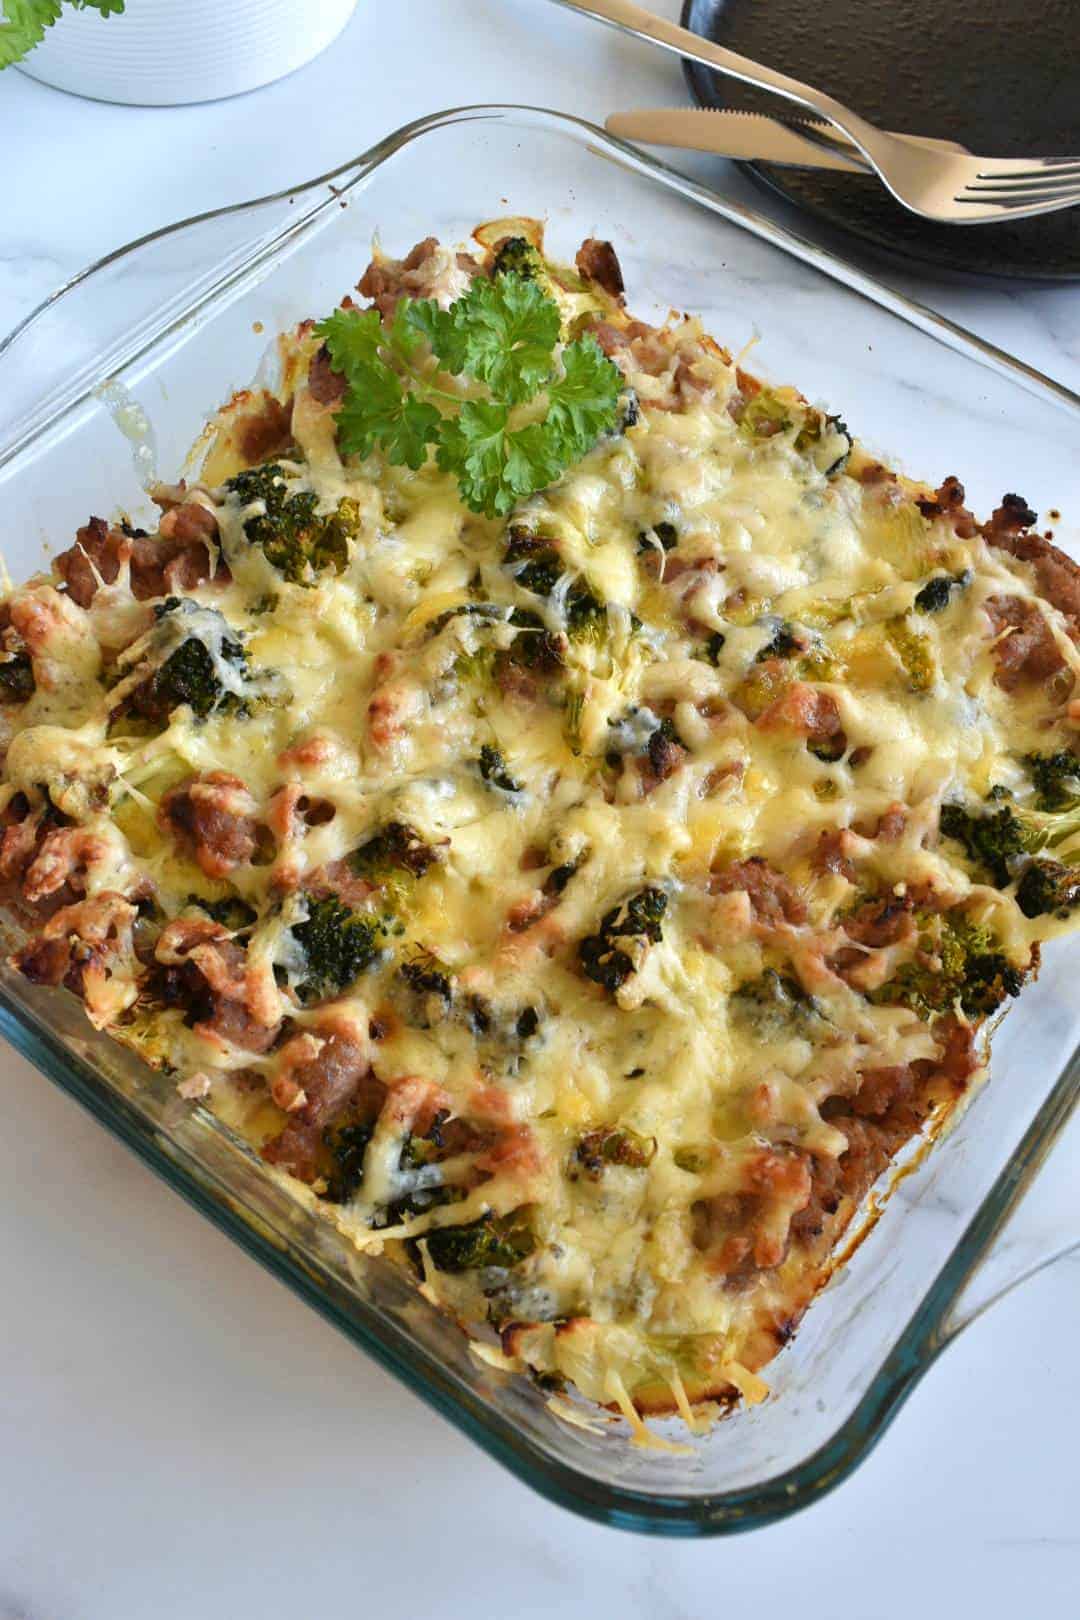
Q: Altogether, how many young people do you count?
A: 0